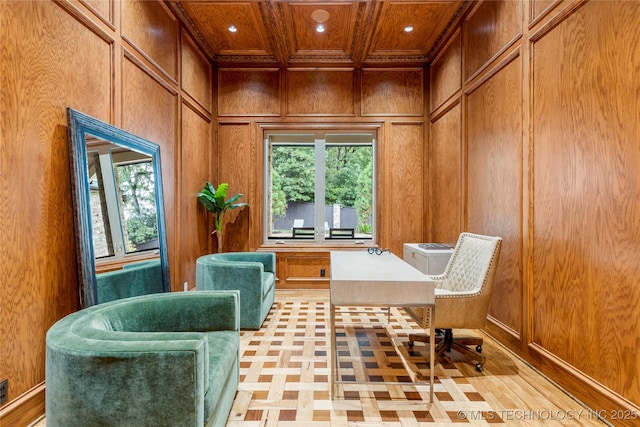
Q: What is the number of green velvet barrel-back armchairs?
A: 2